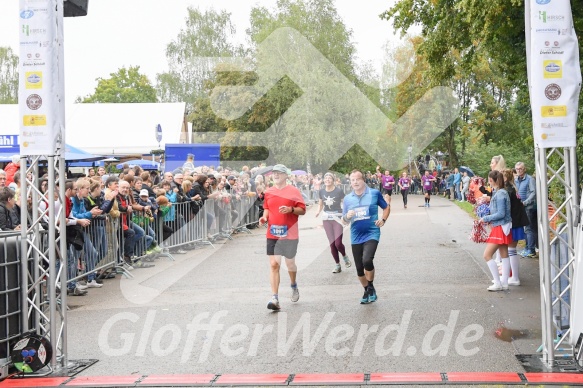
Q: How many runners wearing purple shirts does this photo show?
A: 3